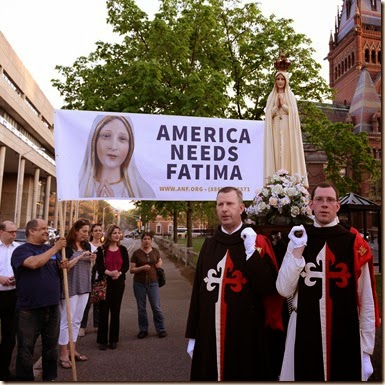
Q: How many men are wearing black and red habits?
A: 2